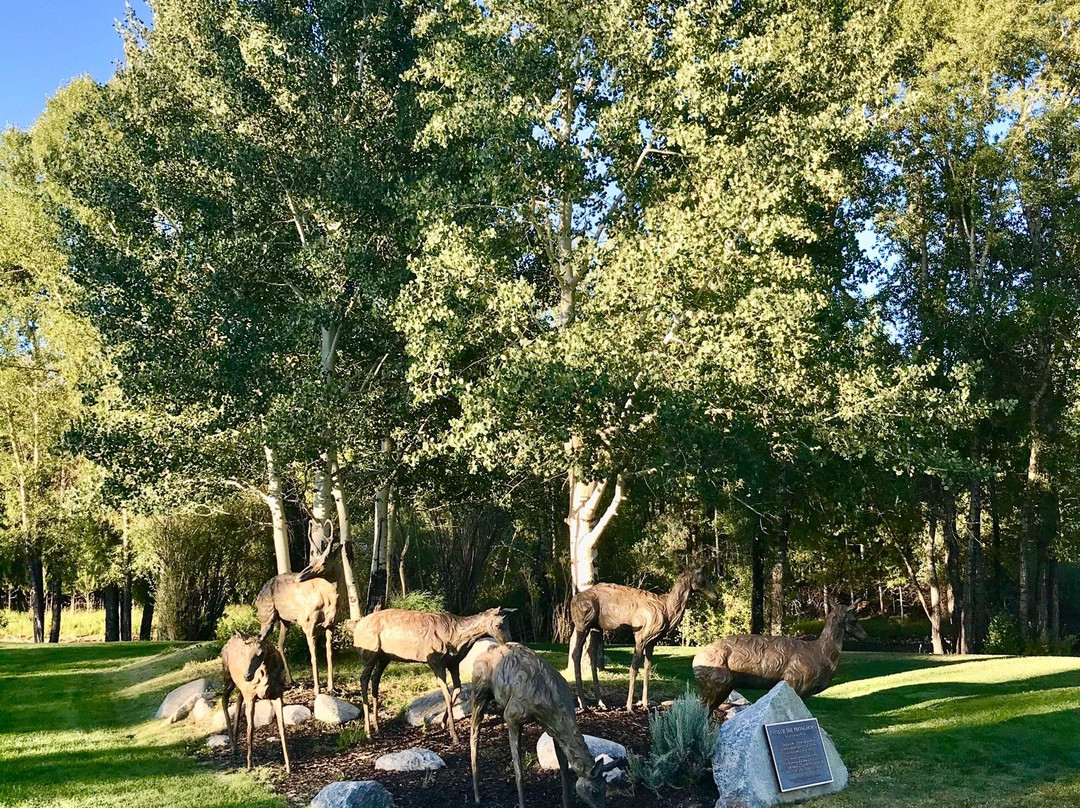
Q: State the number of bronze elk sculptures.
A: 6